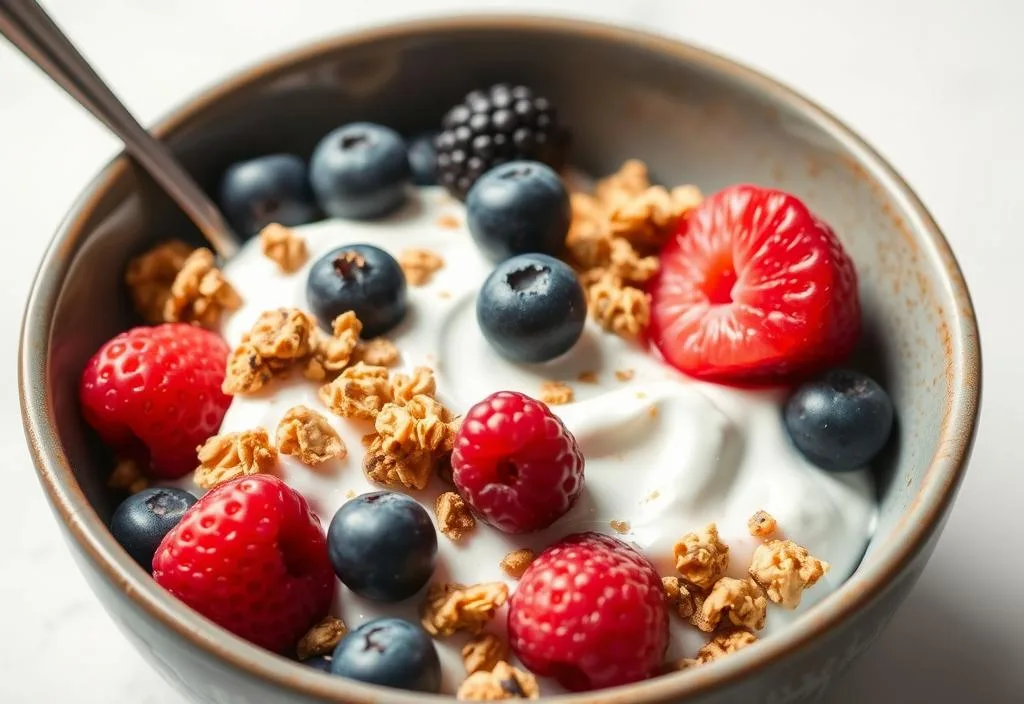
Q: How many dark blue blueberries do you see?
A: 10